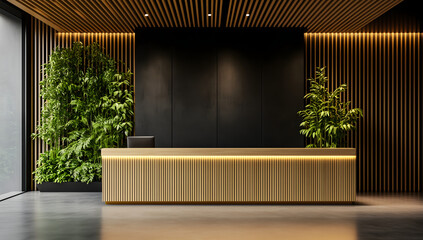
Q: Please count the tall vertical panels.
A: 4